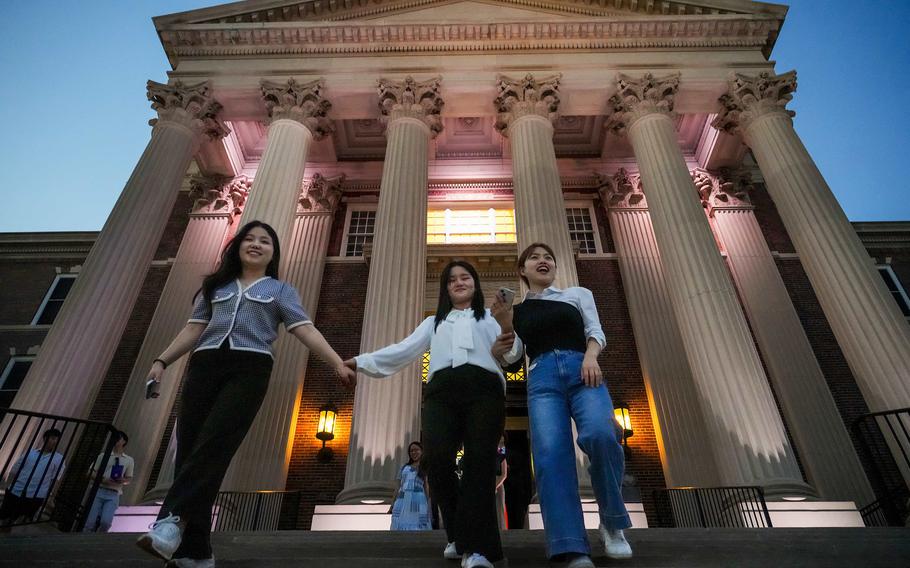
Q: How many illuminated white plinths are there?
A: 4